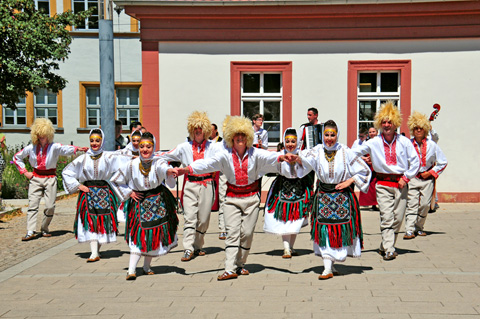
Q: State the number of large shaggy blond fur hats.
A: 5